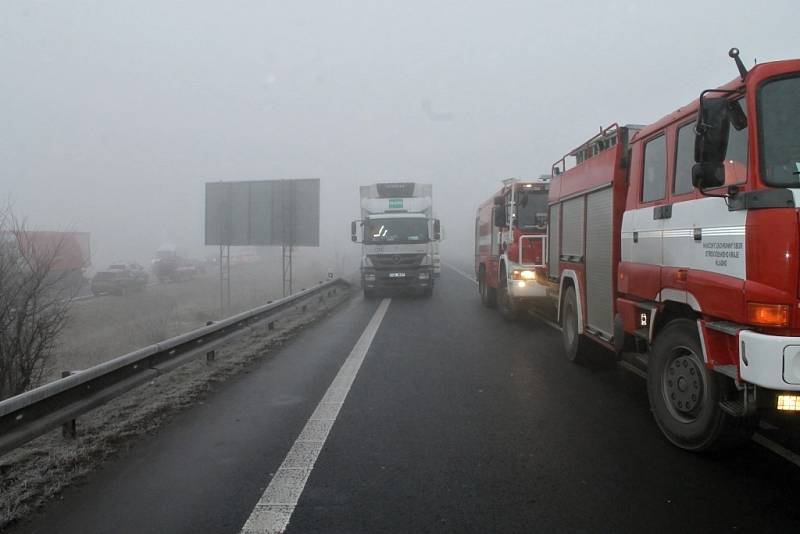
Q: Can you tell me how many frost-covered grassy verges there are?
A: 1